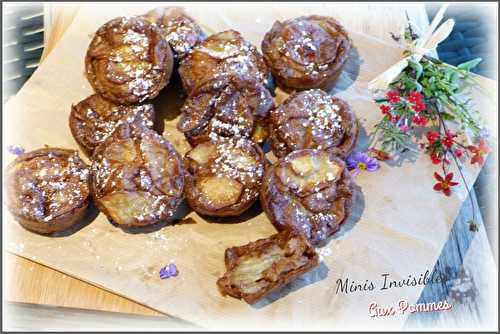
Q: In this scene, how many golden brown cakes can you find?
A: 12